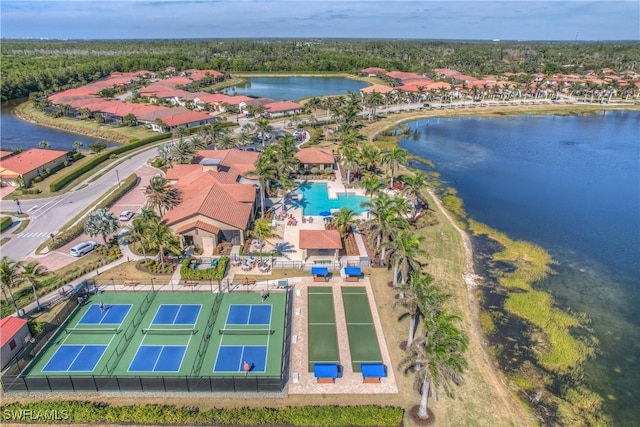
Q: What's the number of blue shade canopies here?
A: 4